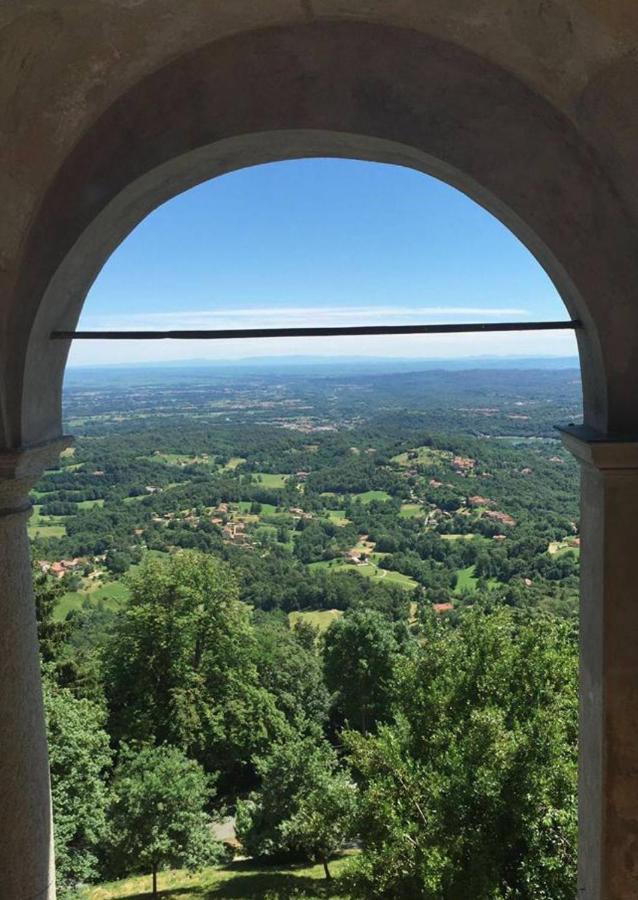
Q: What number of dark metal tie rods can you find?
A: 1